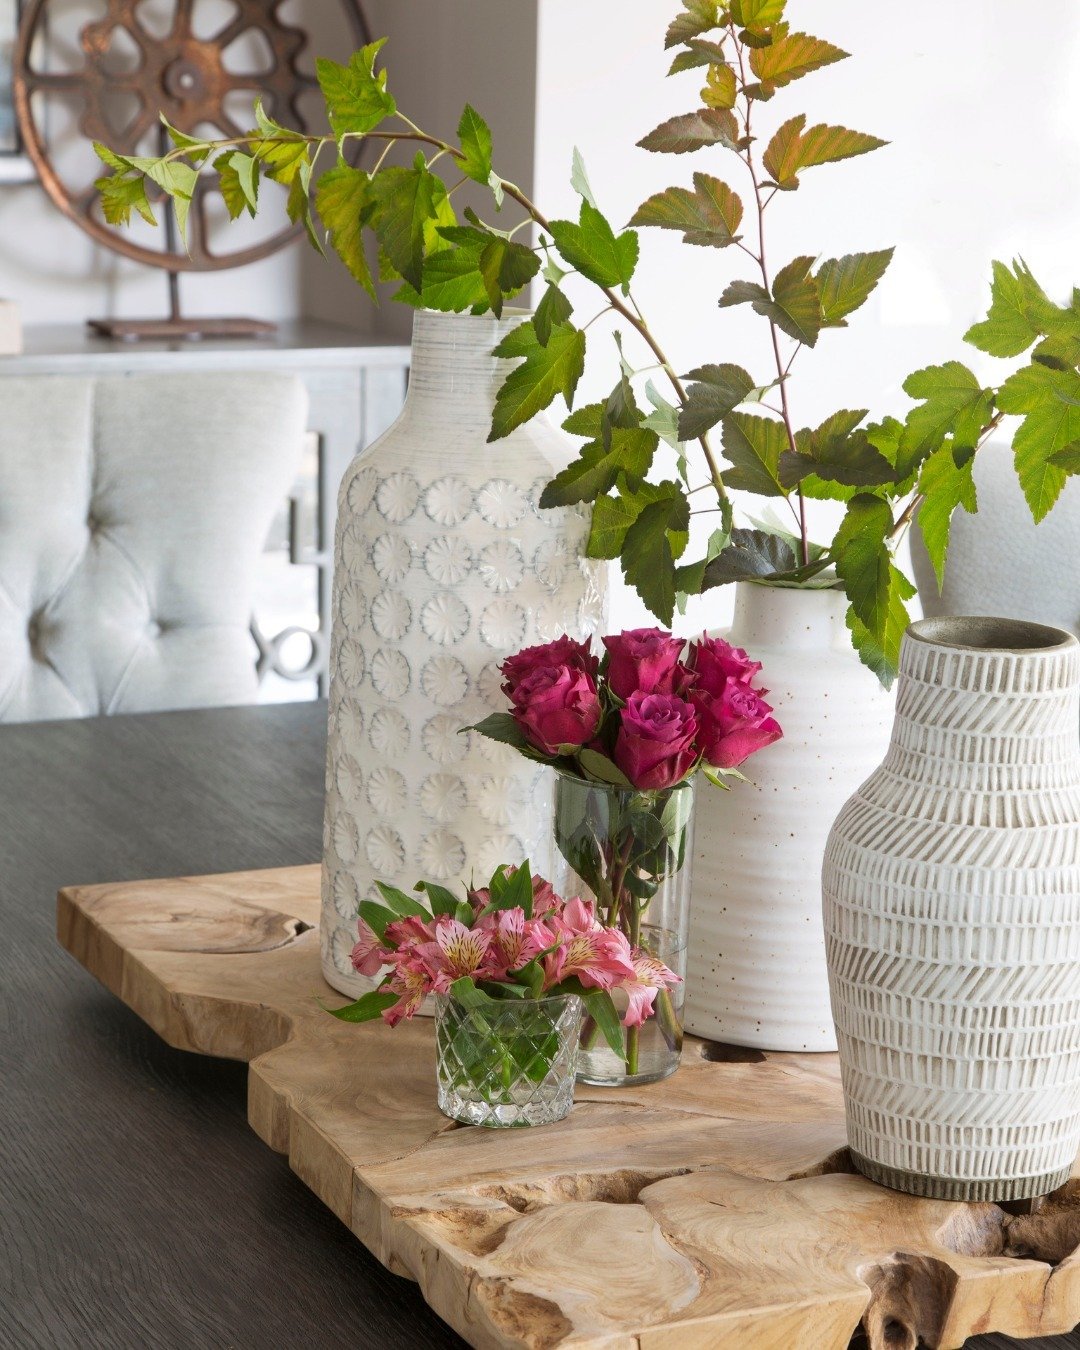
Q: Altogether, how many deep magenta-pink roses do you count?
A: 6